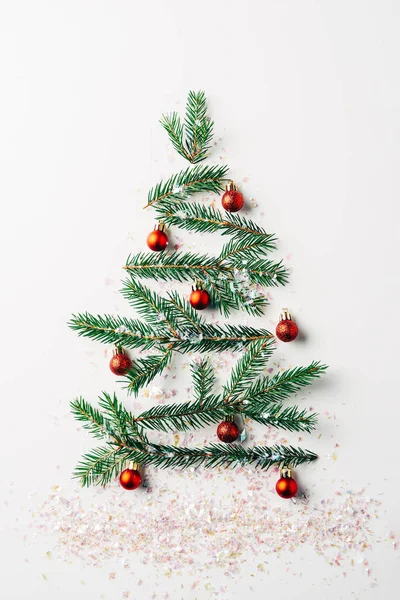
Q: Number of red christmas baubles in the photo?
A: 8